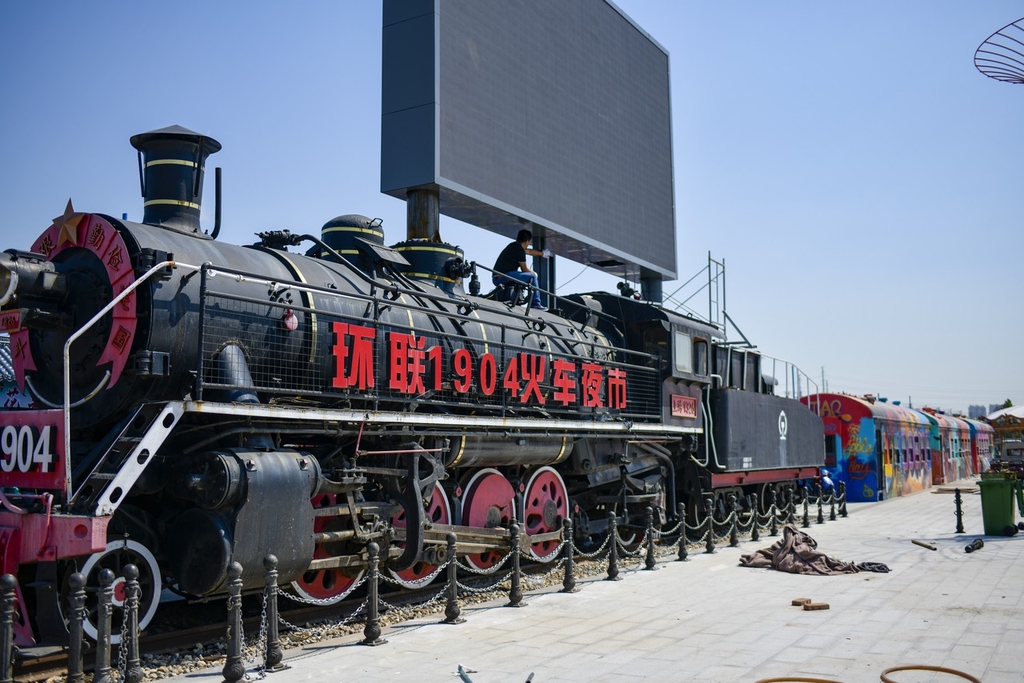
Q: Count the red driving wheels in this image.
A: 4